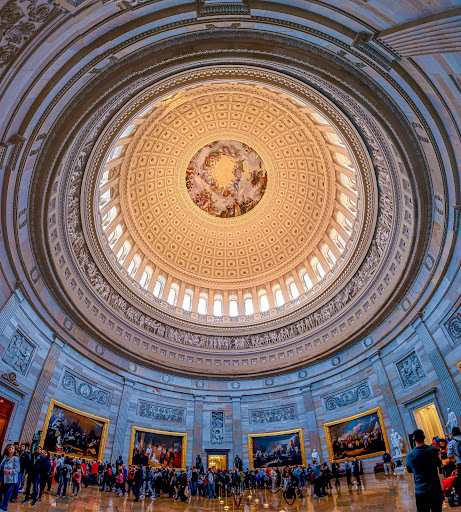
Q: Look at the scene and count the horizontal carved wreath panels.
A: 4